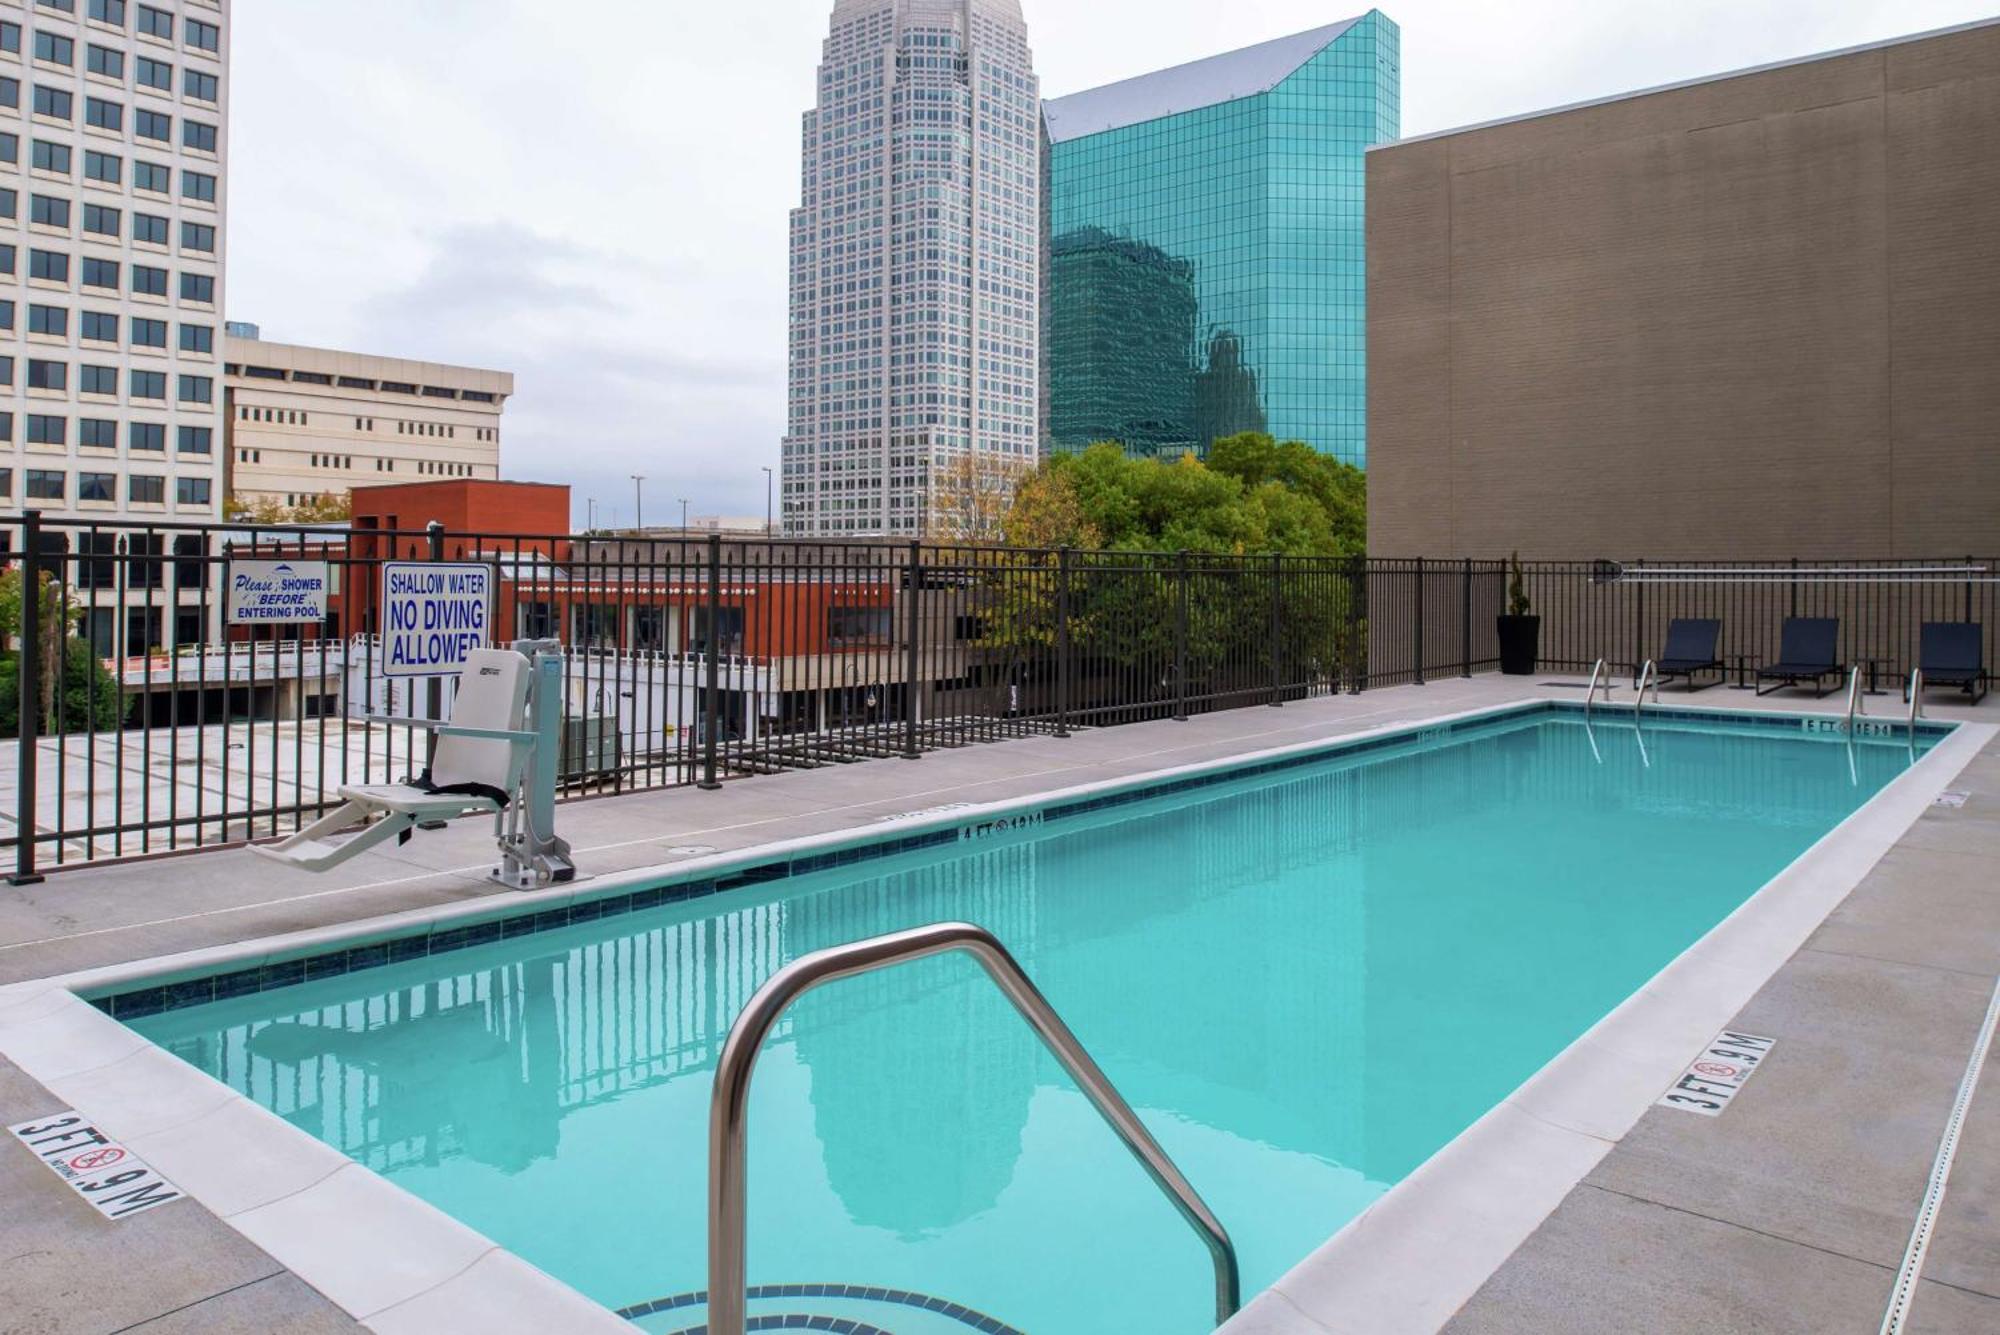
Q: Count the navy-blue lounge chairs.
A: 3